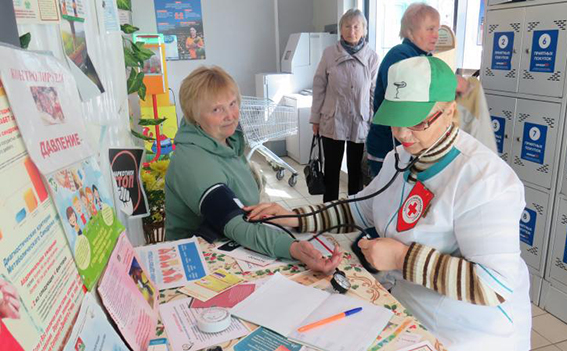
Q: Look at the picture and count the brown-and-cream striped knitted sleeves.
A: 2